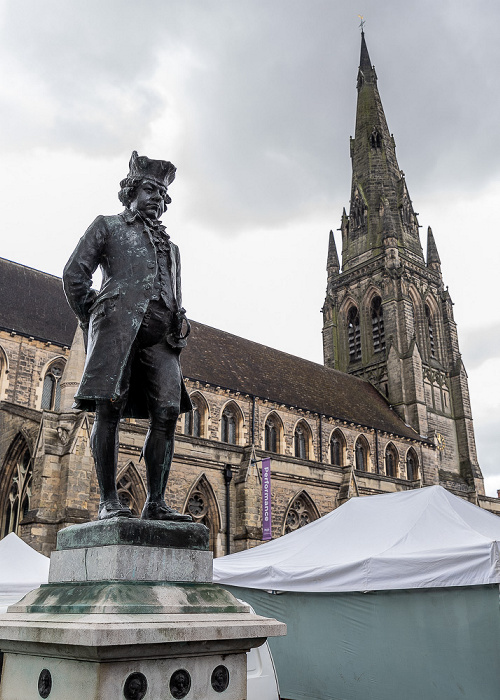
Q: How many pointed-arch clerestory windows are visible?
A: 10